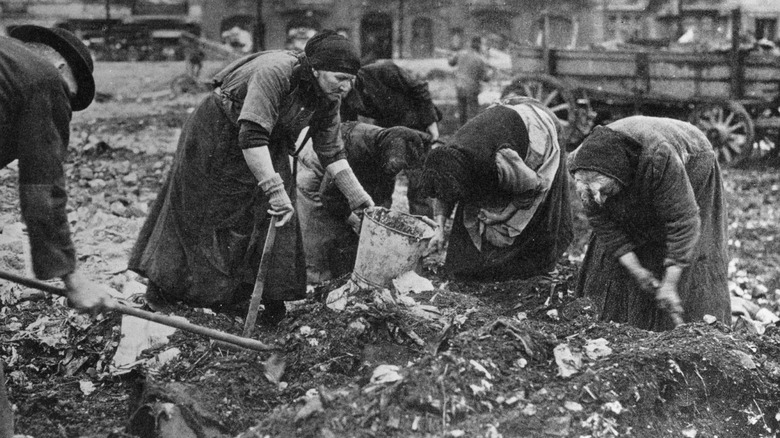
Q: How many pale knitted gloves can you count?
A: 2